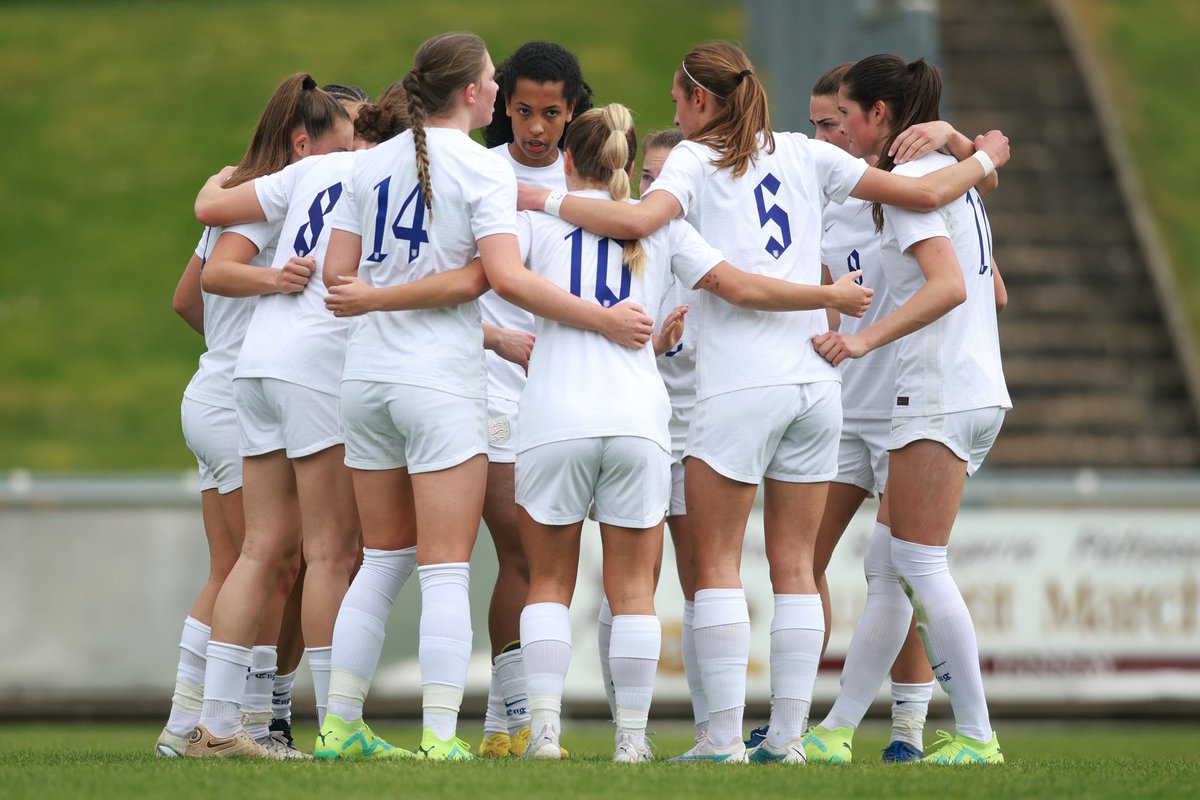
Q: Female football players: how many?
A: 10